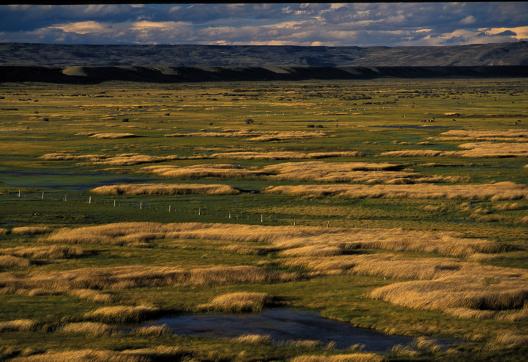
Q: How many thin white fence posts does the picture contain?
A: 12